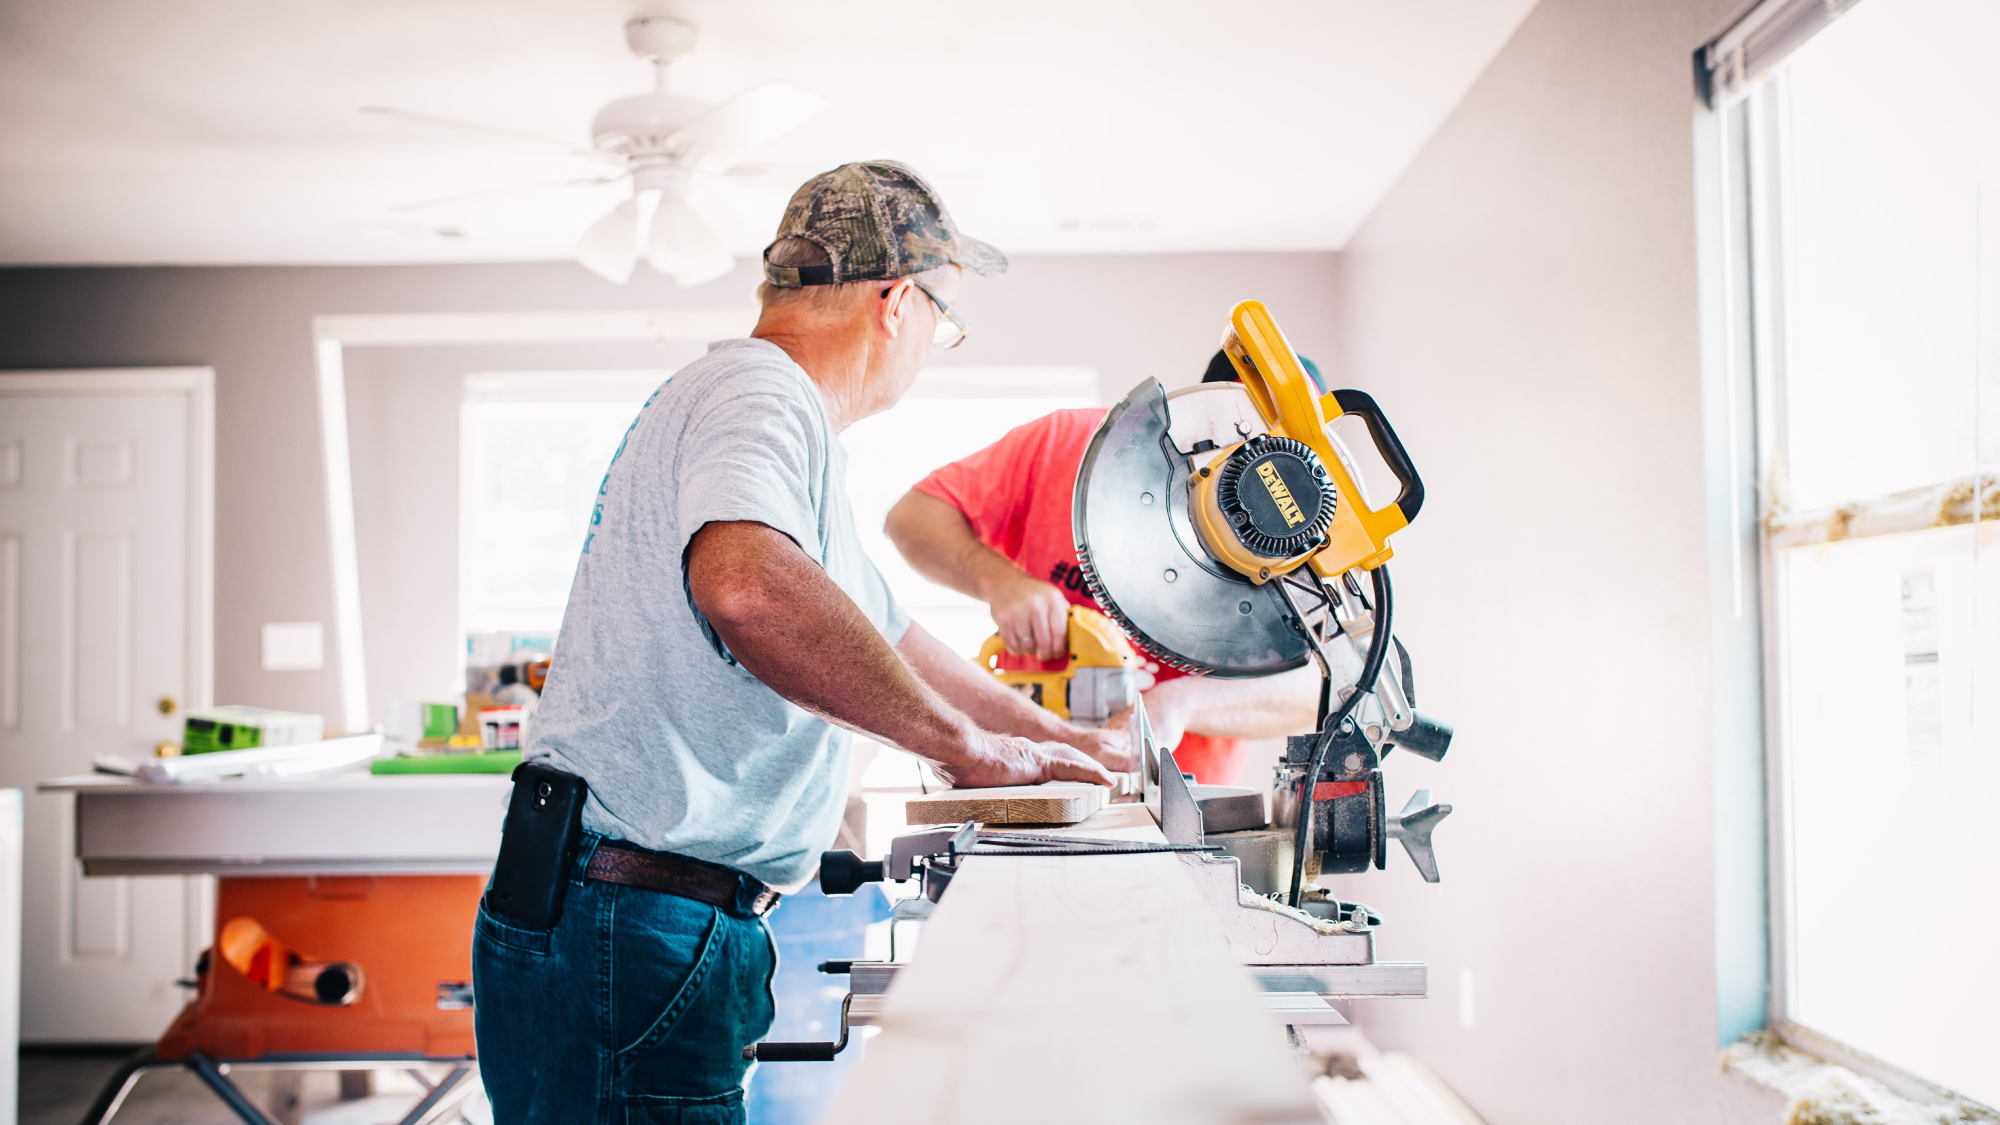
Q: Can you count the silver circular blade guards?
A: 1